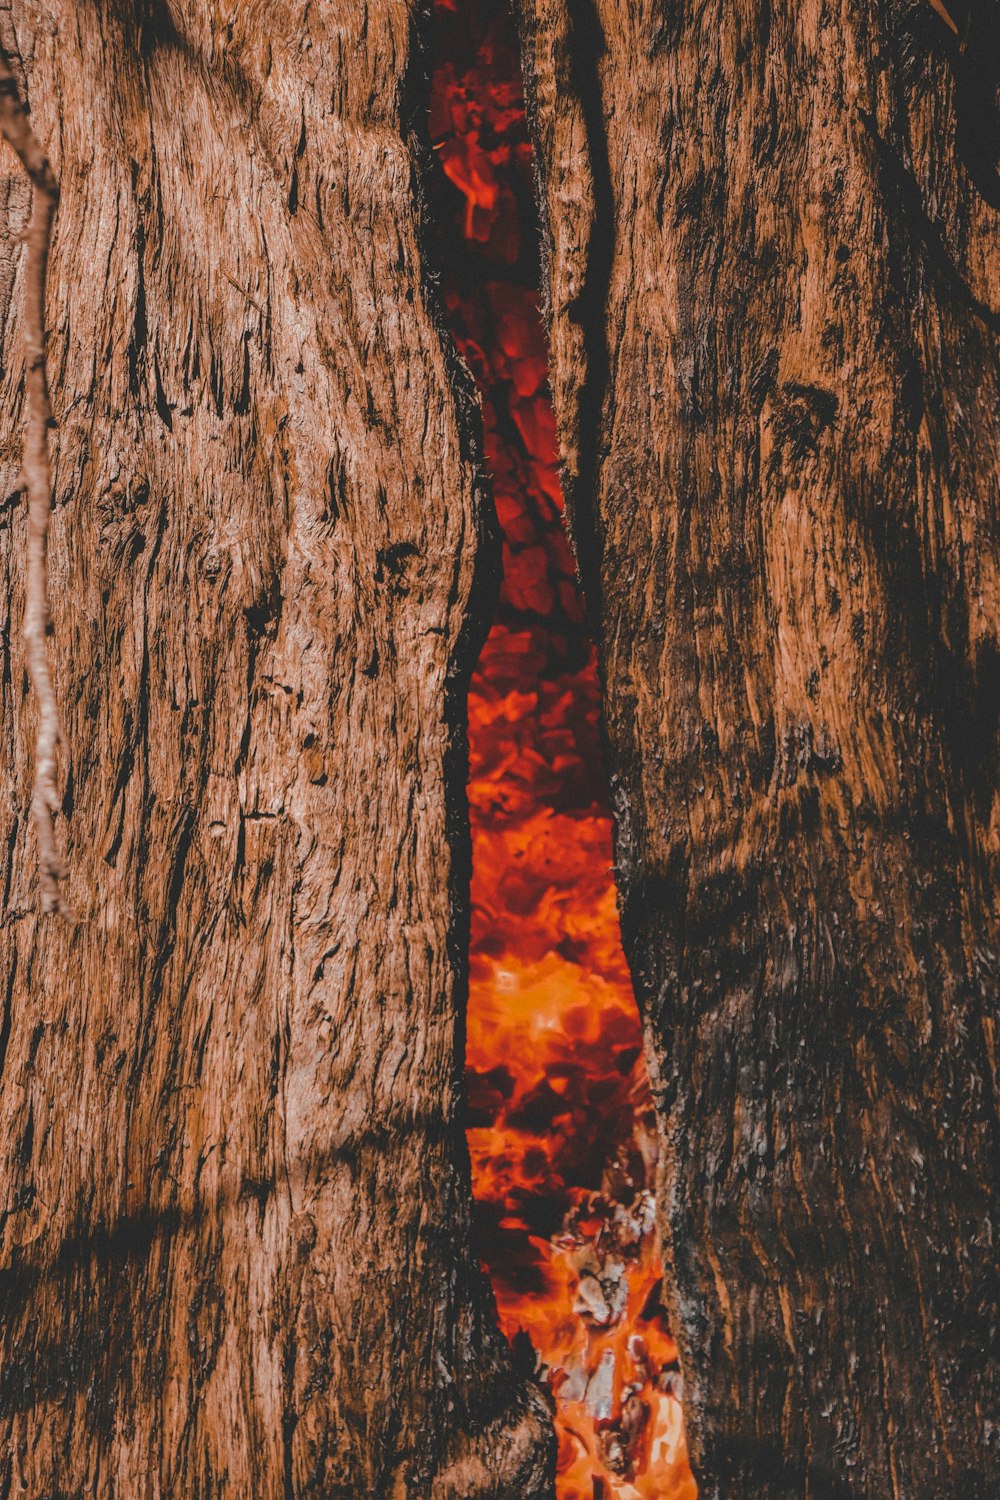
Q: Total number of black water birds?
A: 0